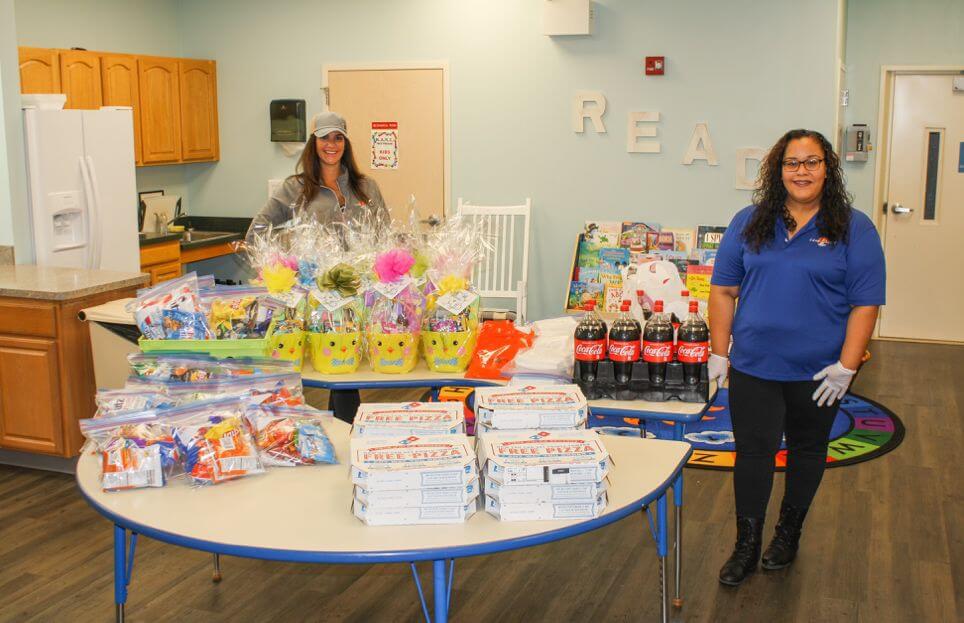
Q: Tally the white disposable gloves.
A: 2